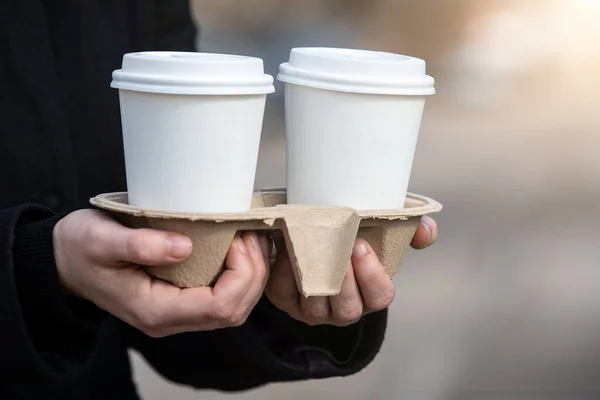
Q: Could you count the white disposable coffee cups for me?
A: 2